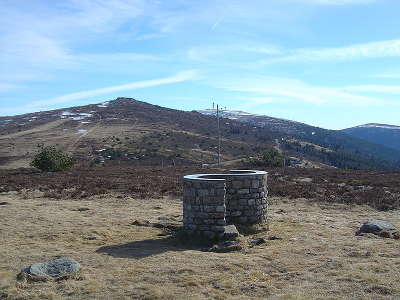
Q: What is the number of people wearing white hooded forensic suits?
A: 0